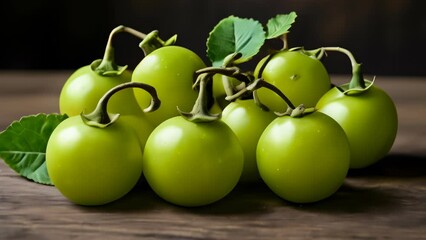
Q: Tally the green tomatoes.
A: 8